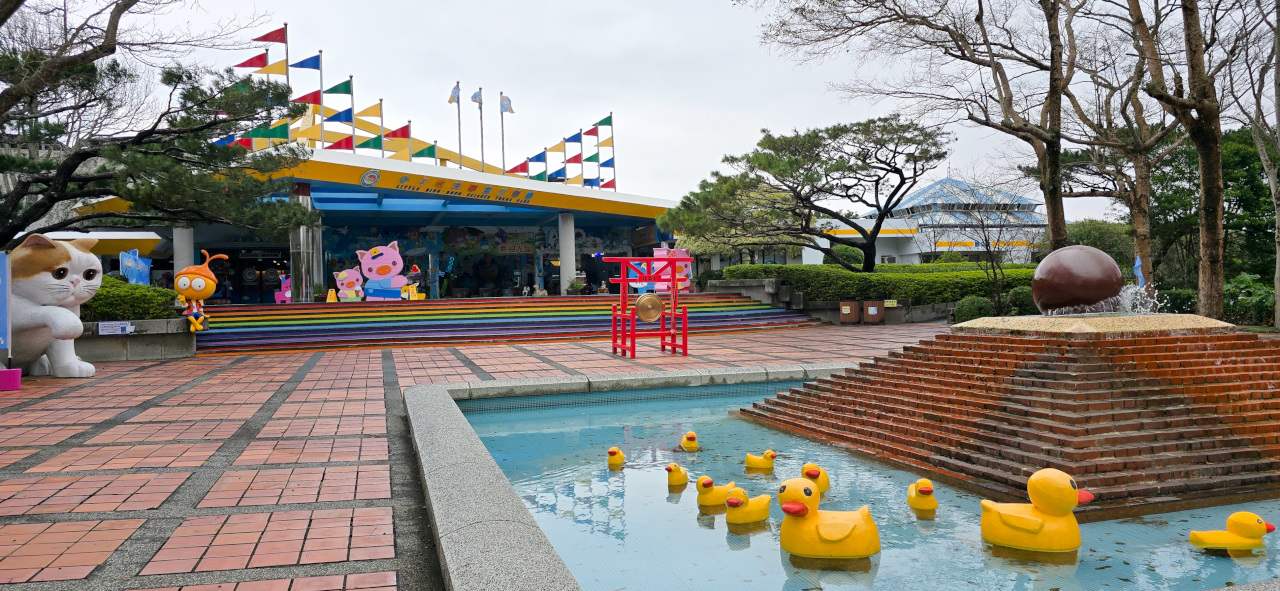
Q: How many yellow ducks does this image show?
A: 11